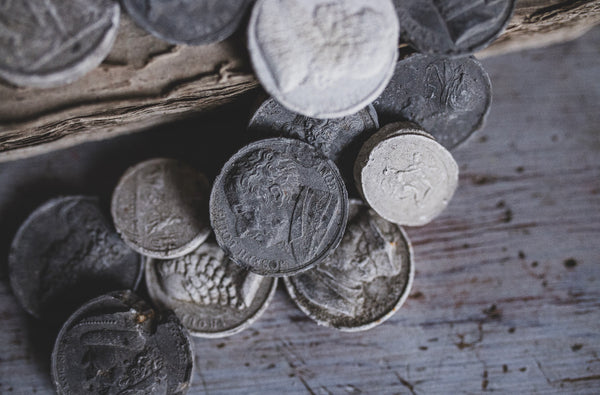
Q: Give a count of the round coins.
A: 13